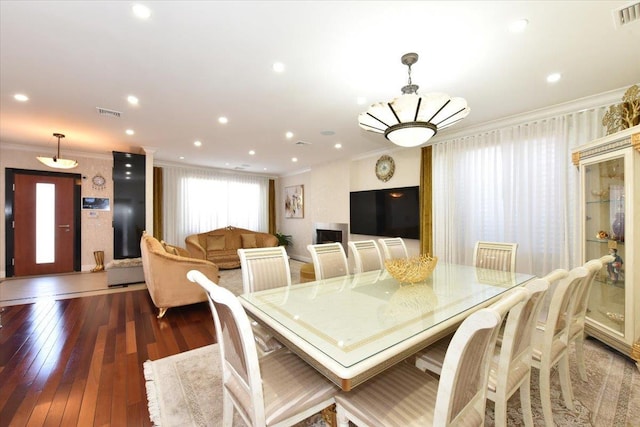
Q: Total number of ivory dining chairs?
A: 10